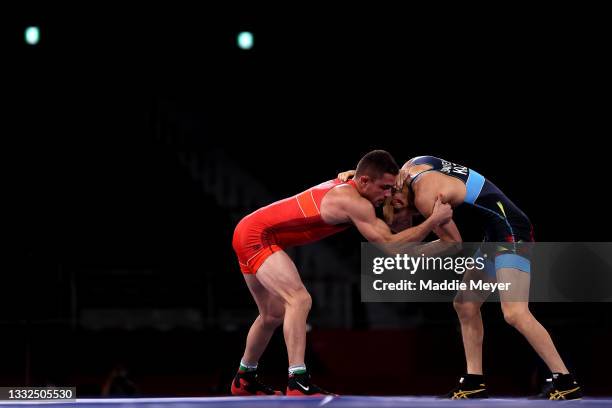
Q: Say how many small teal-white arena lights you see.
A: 2